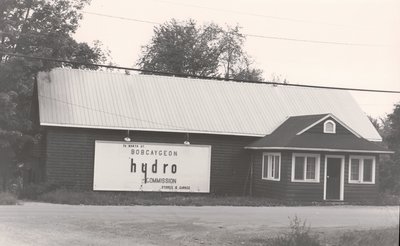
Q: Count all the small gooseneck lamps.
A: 2